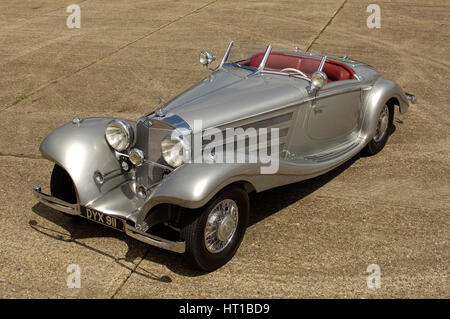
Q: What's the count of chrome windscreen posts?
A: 3